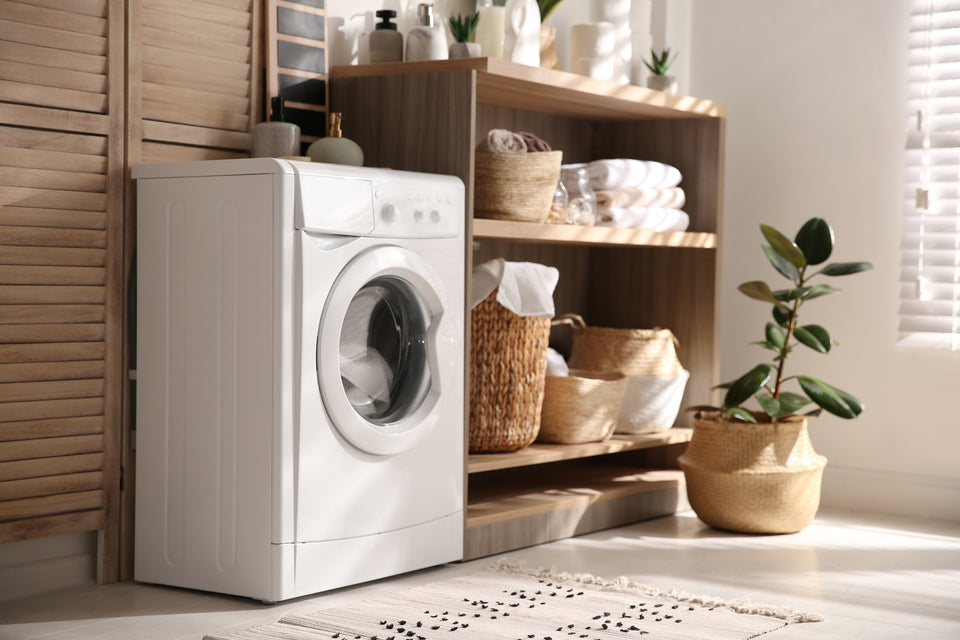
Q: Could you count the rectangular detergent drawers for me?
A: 1